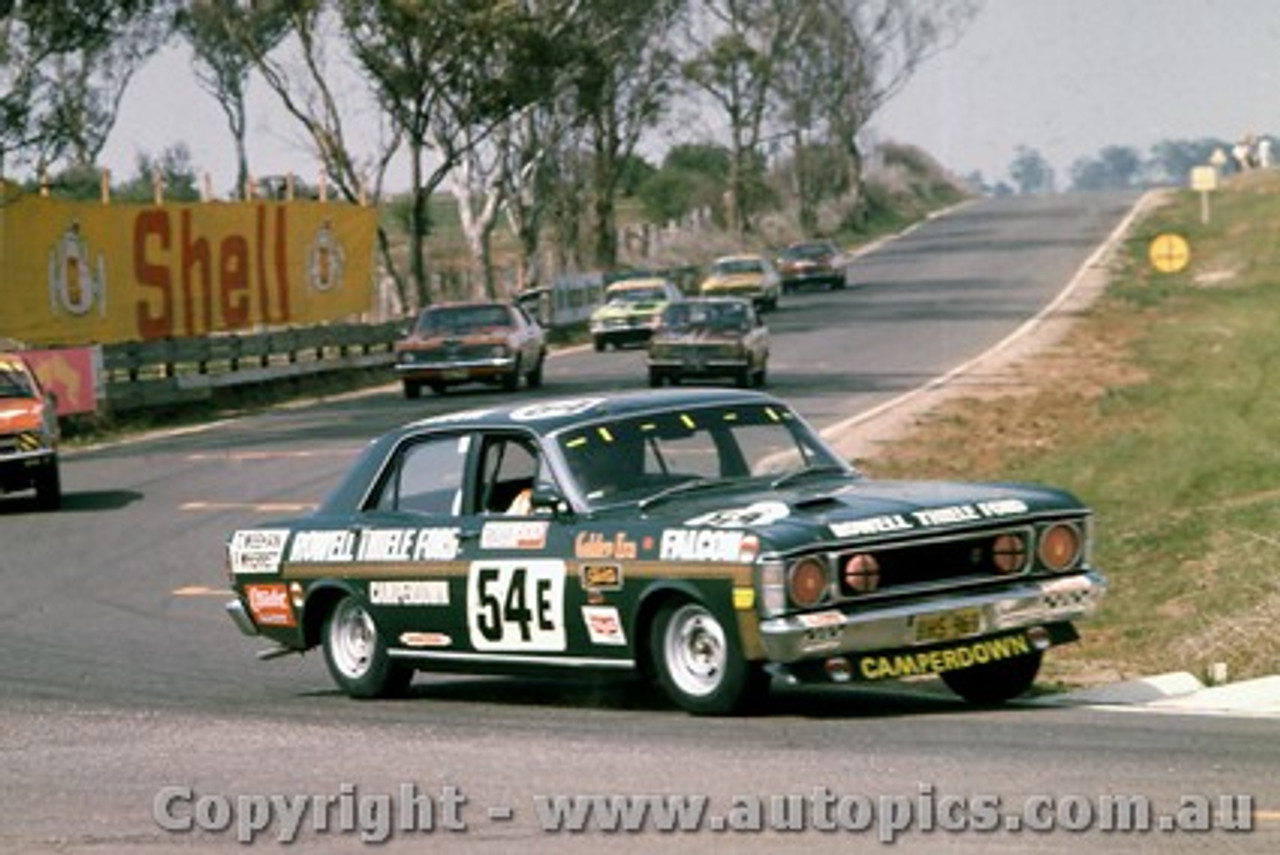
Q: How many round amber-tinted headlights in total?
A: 4